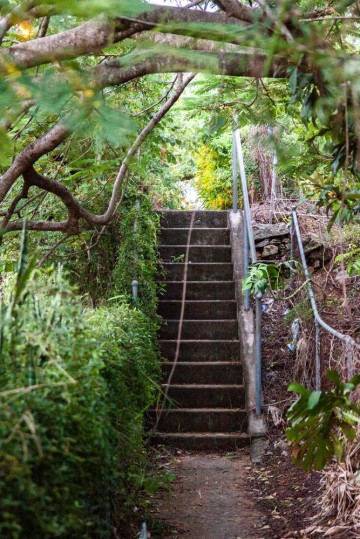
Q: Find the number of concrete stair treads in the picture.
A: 12